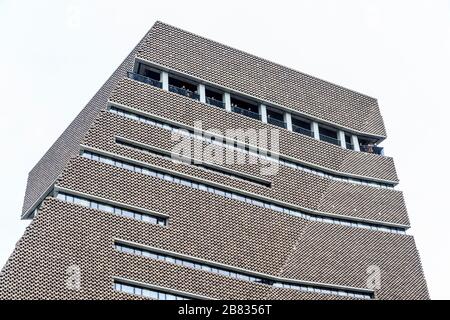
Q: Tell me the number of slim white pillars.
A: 8